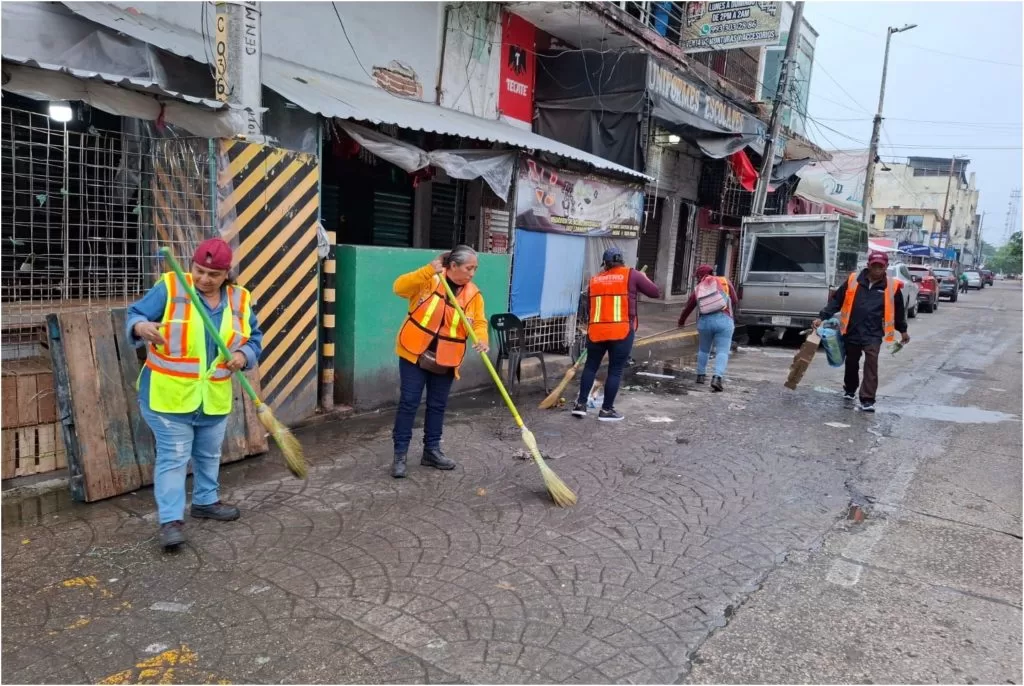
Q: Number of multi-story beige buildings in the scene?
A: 1